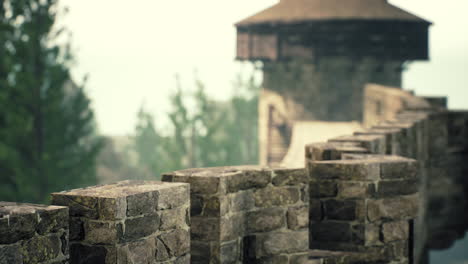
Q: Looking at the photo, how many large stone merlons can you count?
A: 4